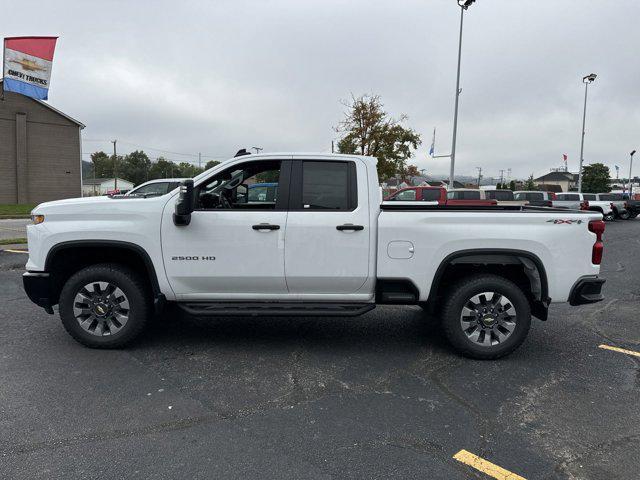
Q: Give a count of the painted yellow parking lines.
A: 3